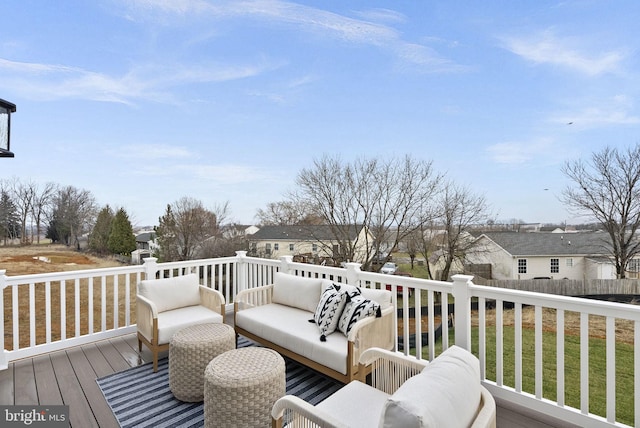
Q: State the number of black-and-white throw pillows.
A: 2